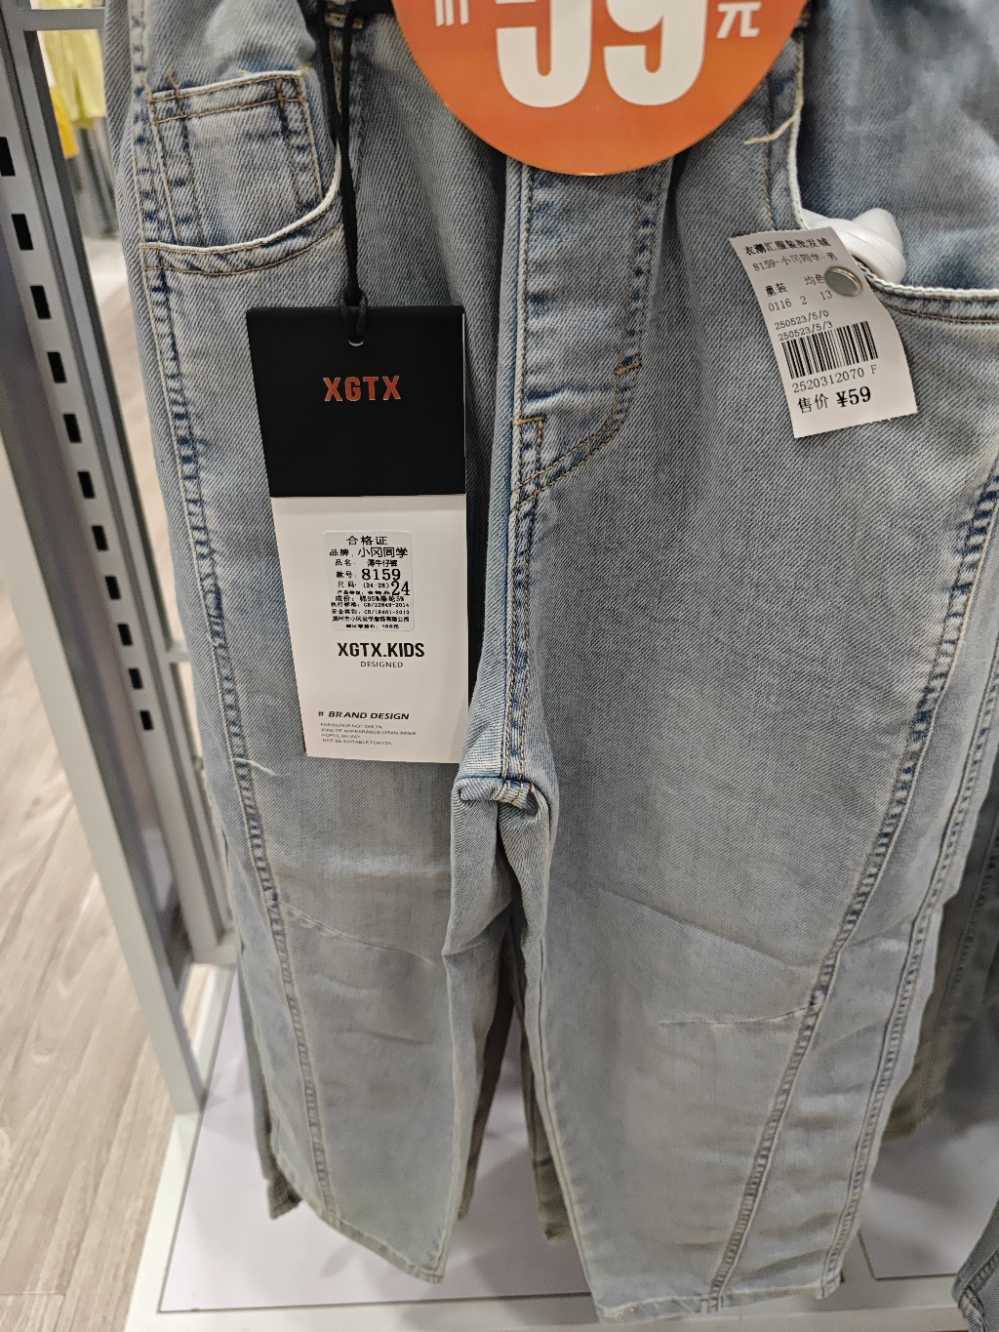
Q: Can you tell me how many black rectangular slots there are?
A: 11